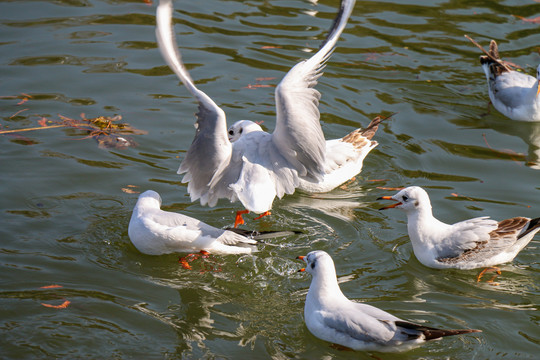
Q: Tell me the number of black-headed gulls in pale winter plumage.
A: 6